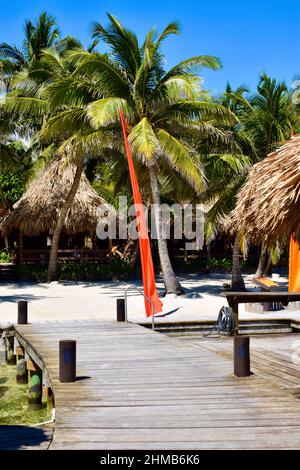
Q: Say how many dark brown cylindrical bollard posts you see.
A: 4